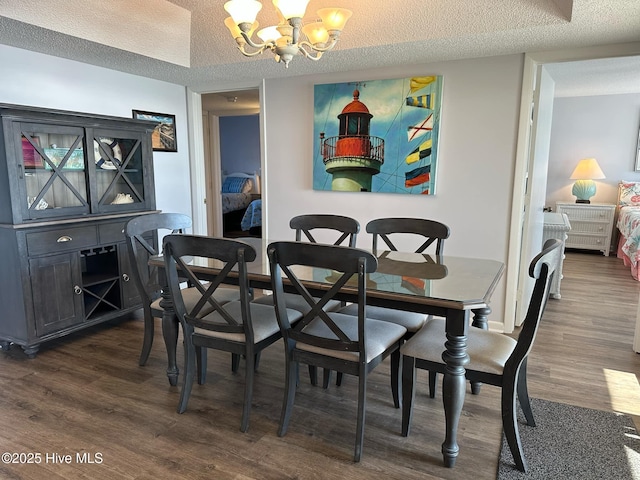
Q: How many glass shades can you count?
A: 6